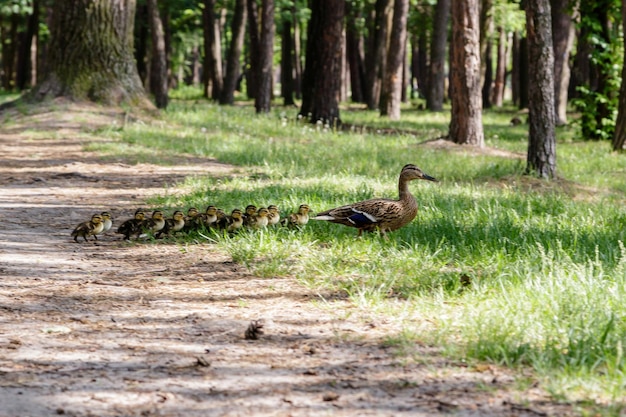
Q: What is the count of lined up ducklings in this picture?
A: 13